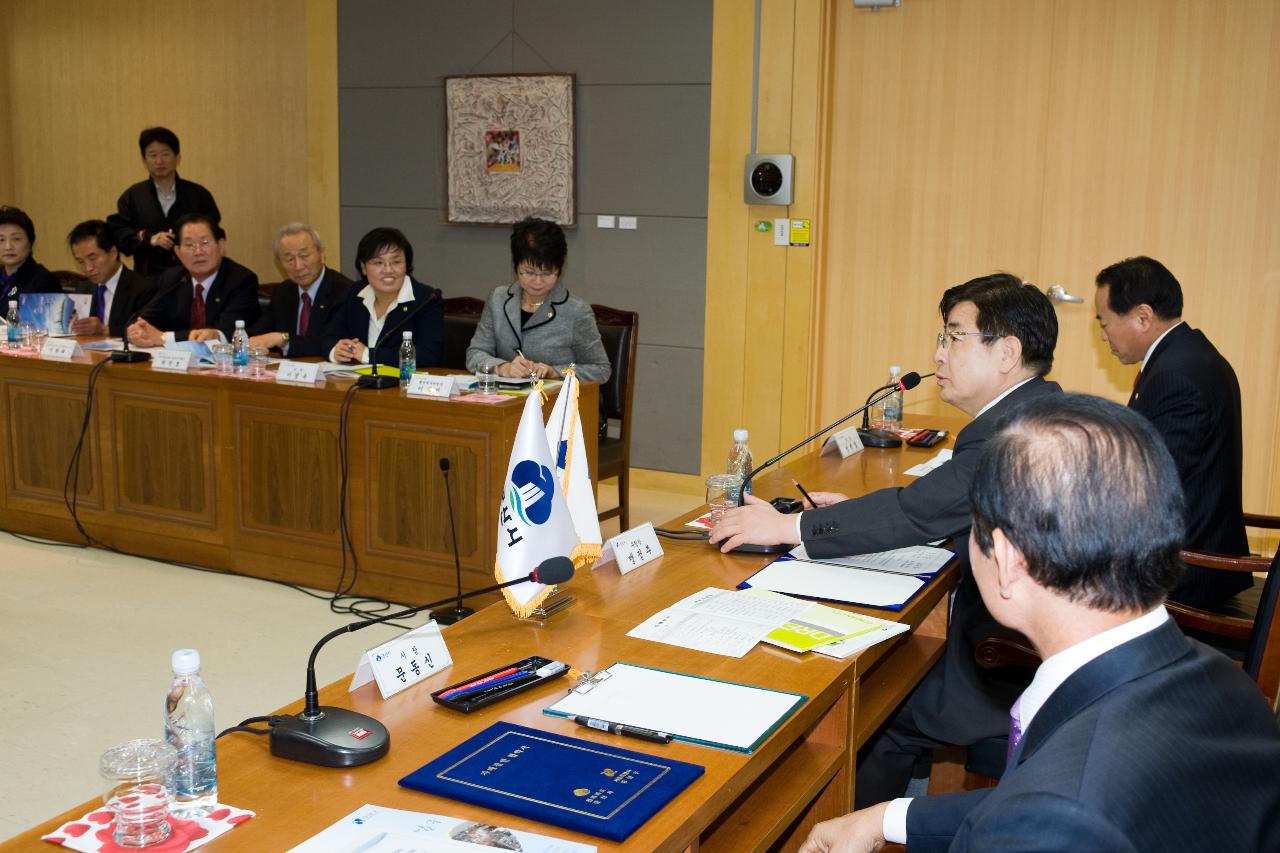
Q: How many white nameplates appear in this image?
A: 7